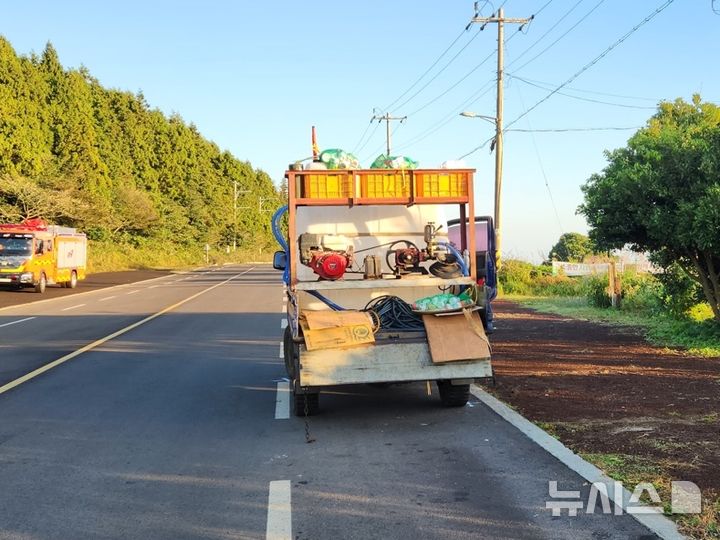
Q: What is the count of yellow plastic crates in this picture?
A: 3